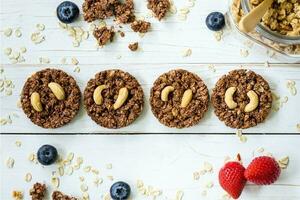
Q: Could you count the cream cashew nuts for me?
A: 8